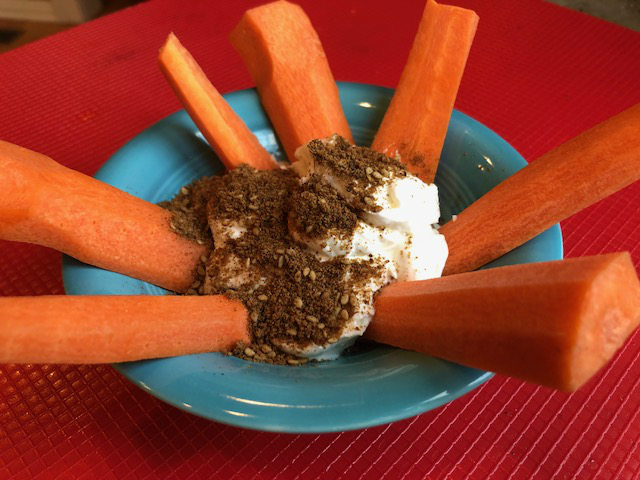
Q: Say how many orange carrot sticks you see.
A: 7